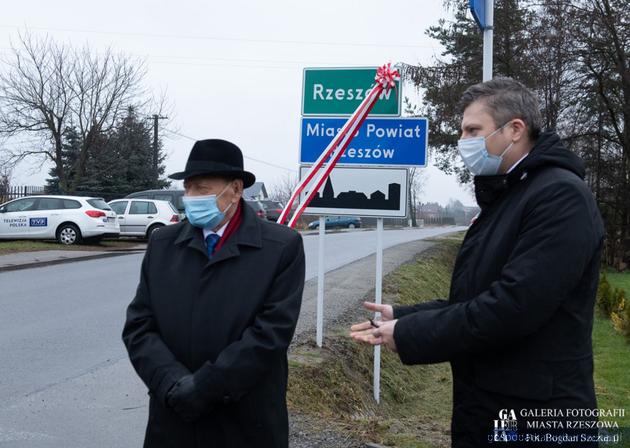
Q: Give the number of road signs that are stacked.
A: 3